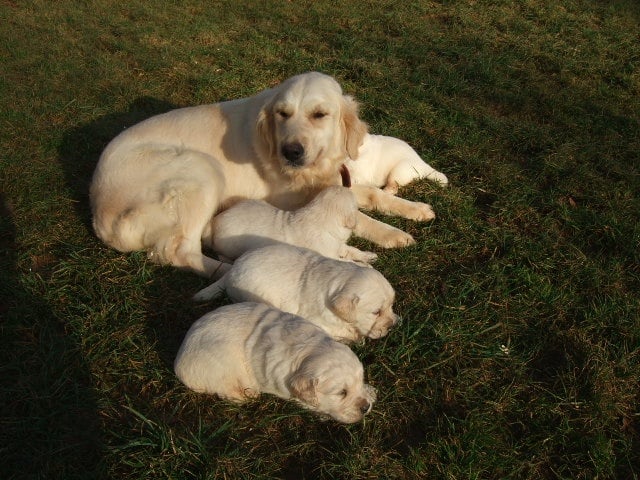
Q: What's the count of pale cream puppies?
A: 4